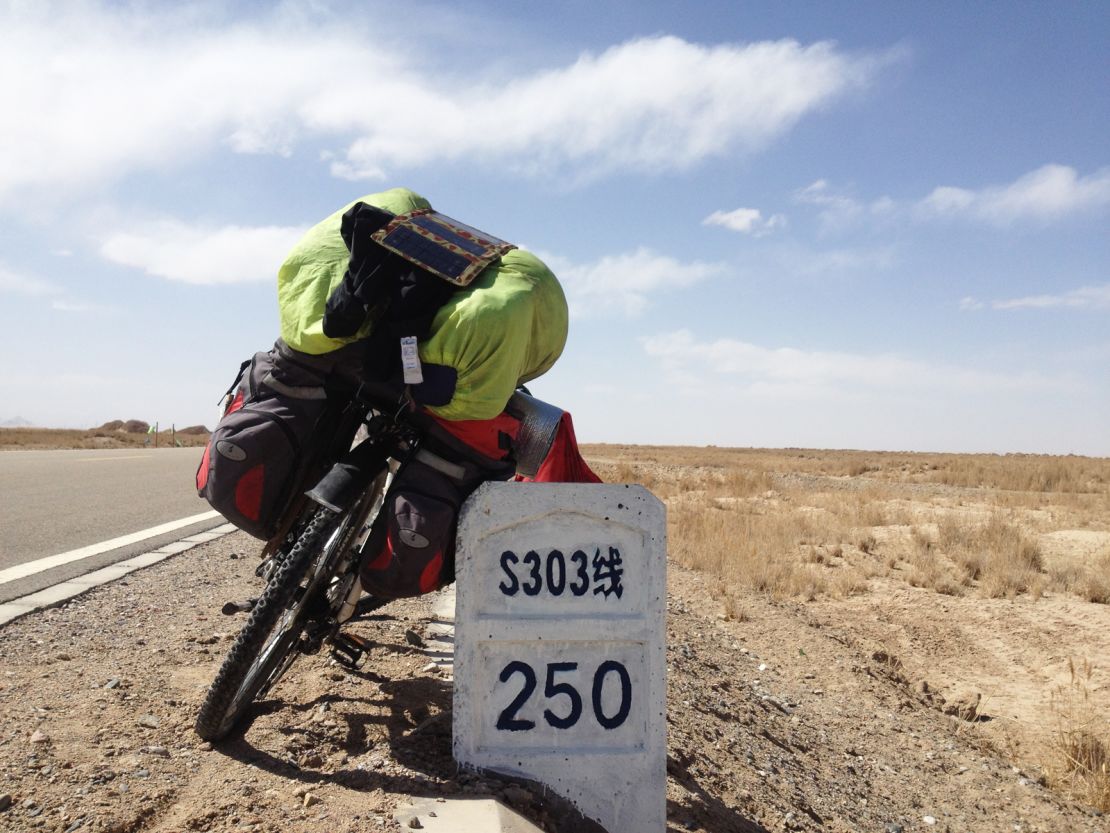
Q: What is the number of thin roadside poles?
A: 2